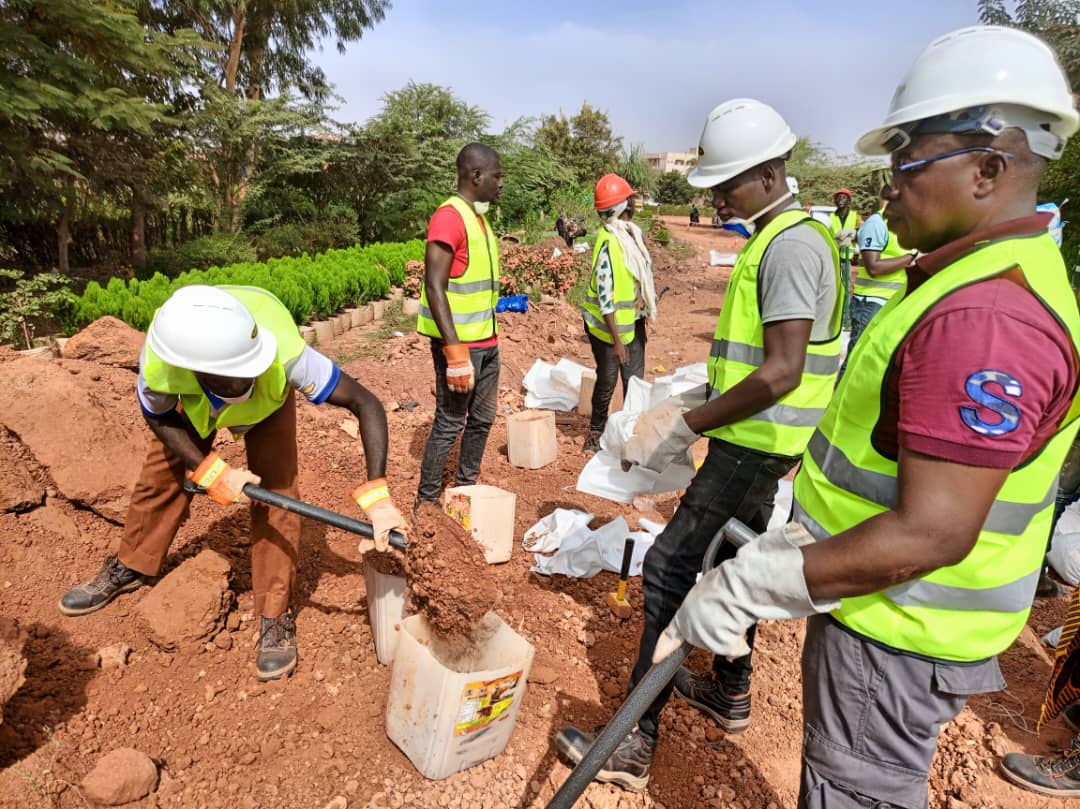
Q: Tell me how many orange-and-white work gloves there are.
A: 3